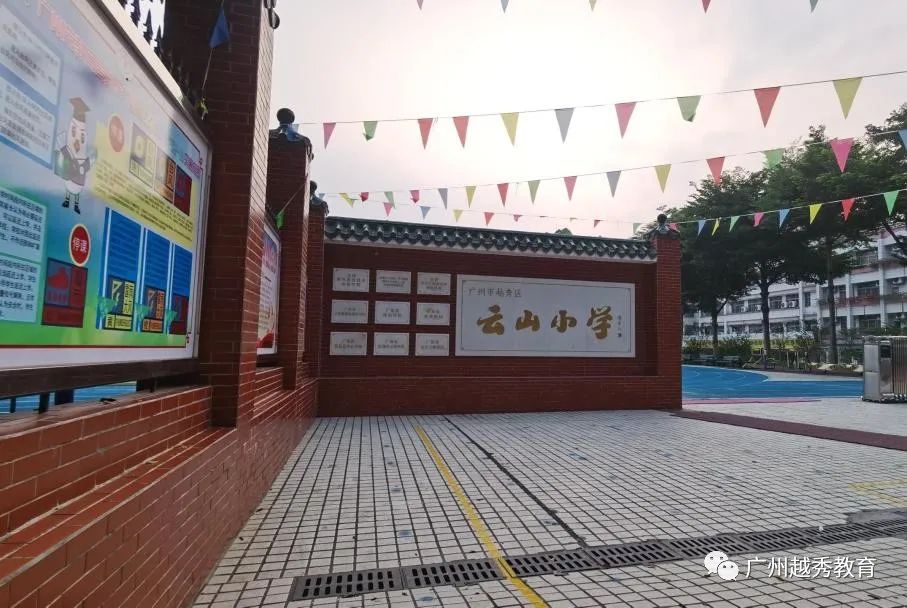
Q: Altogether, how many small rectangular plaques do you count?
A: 9